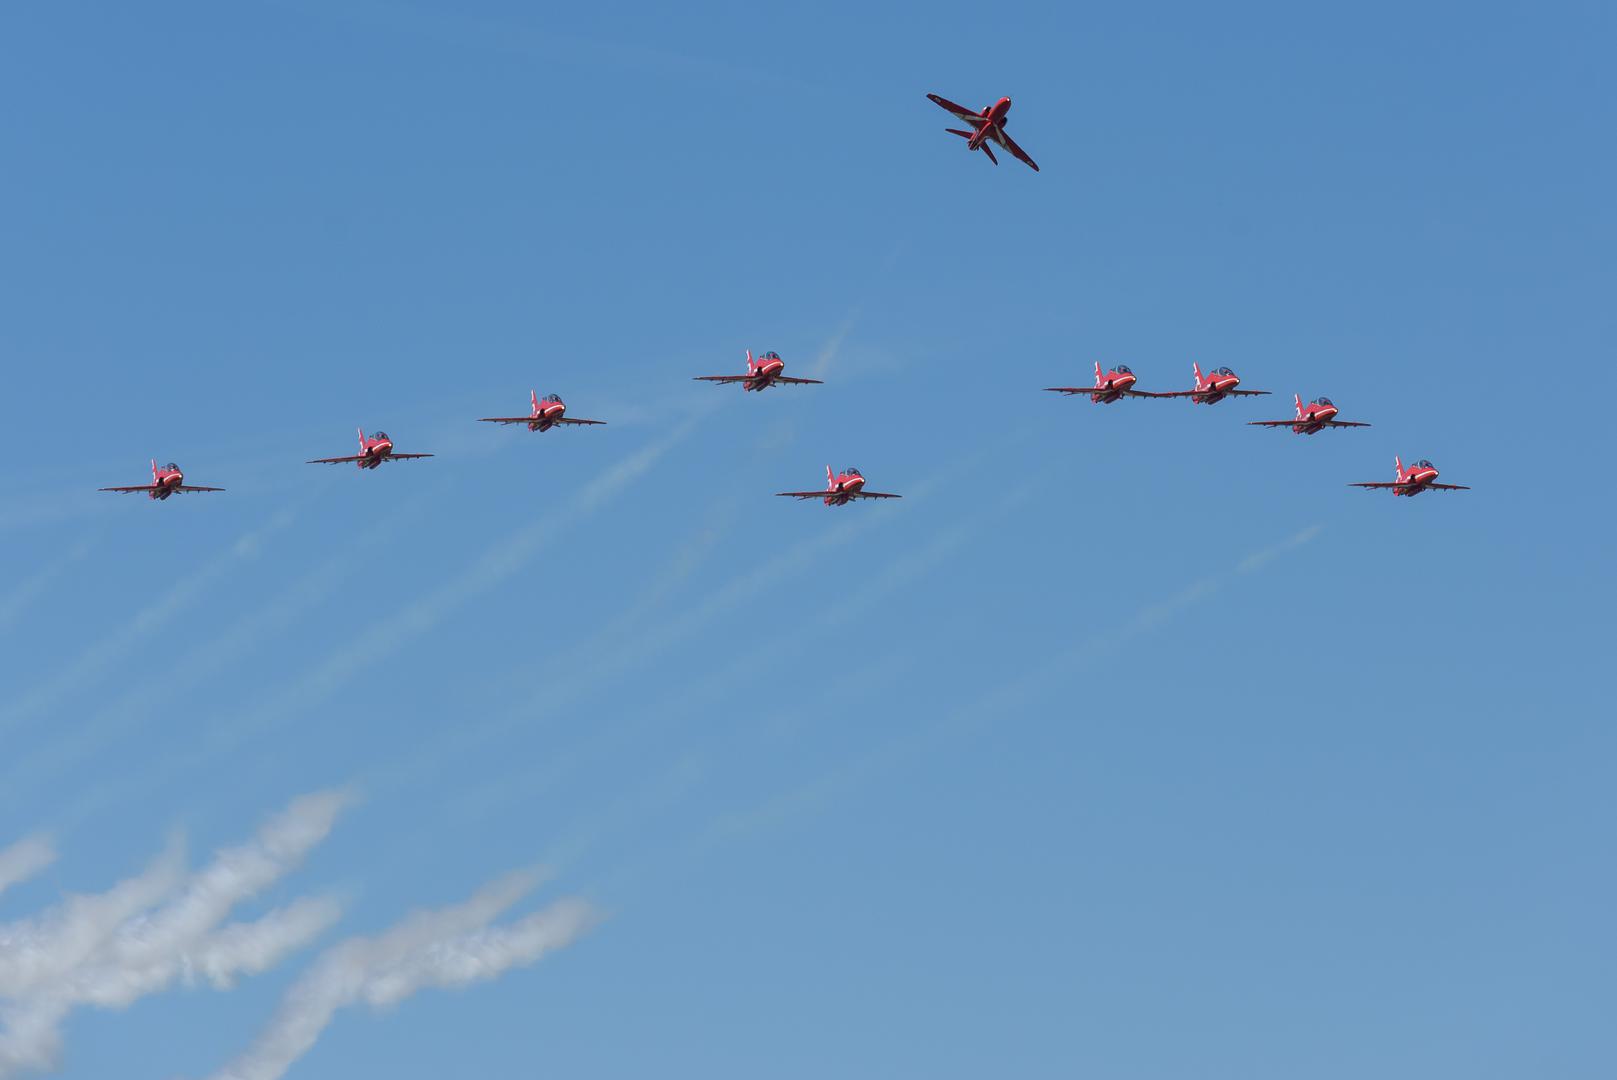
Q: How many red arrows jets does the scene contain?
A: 10